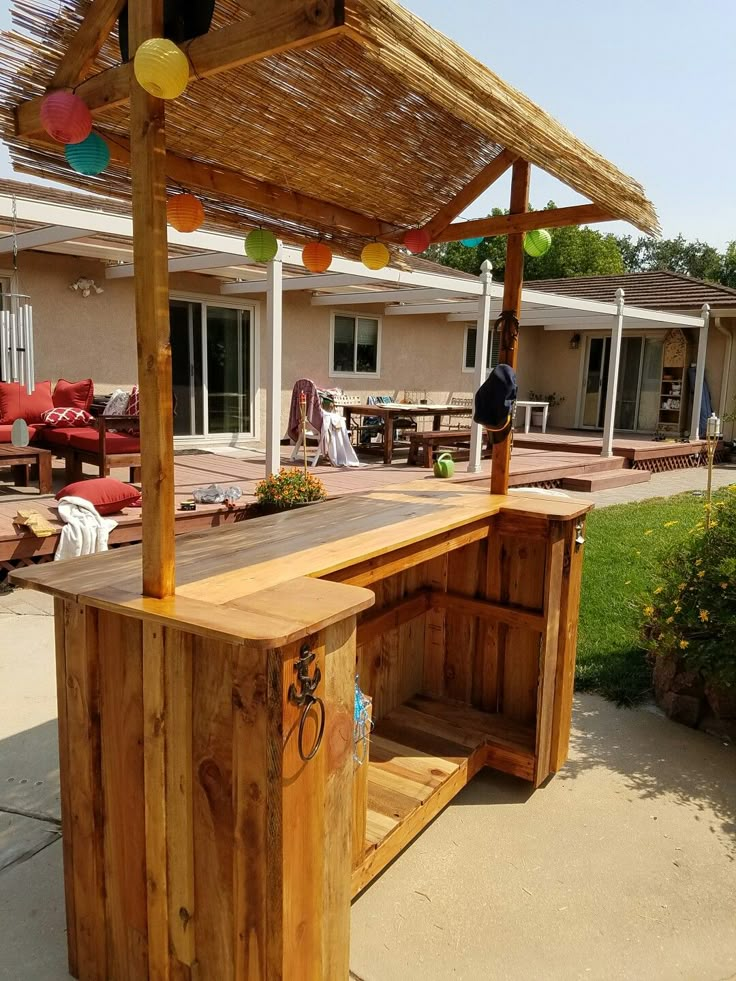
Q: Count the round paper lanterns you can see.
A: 10